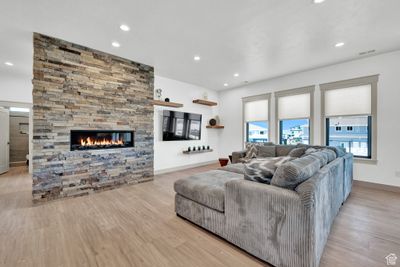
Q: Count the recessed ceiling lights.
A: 8